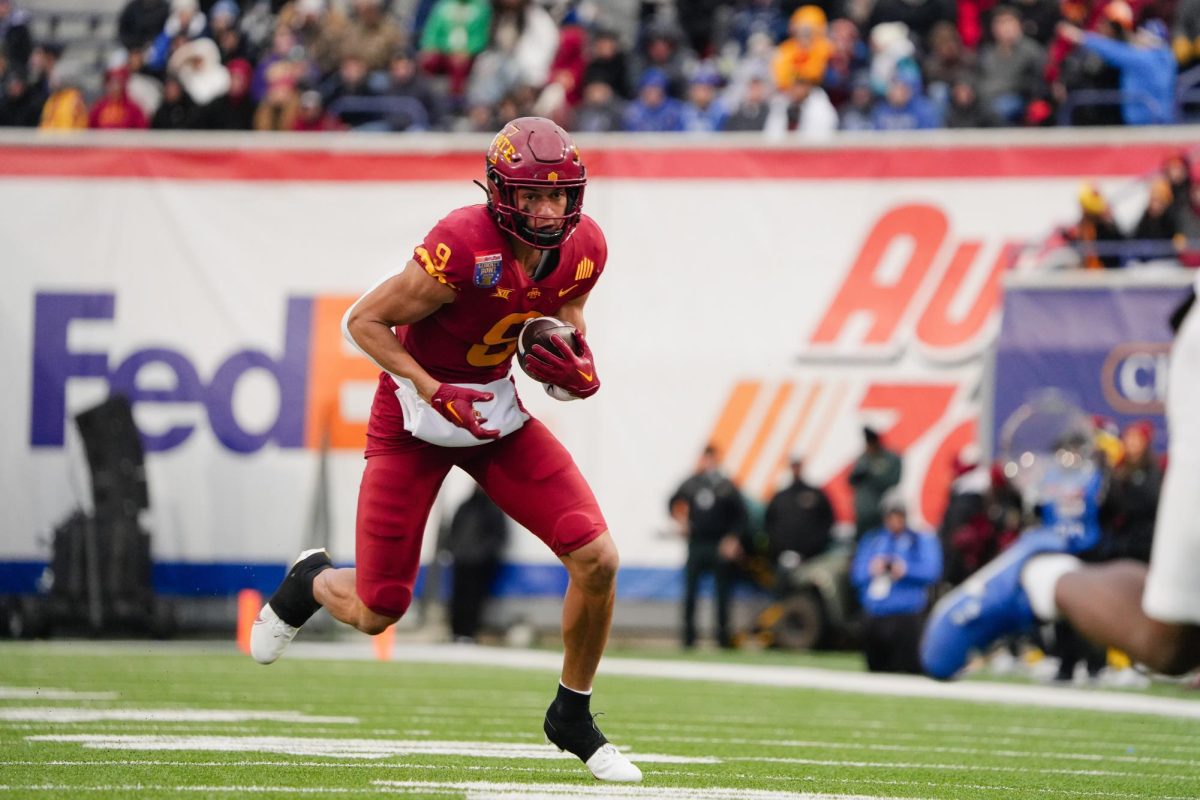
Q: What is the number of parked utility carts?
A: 1